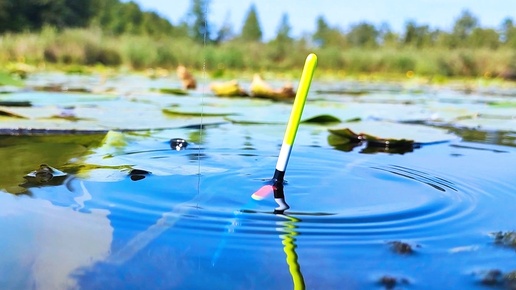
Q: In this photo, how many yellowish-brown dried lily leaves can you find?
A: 3